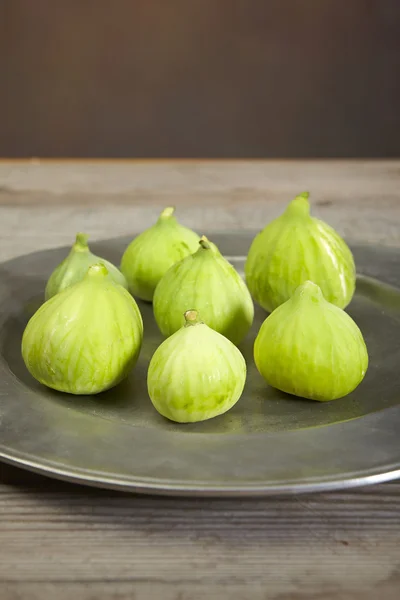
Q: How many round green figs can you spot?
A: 7